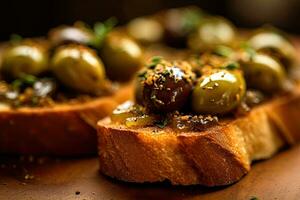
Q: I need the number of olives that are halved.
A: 0